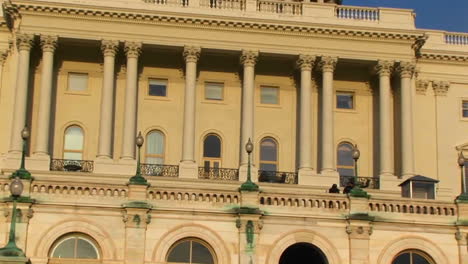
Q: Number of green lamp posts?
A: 6